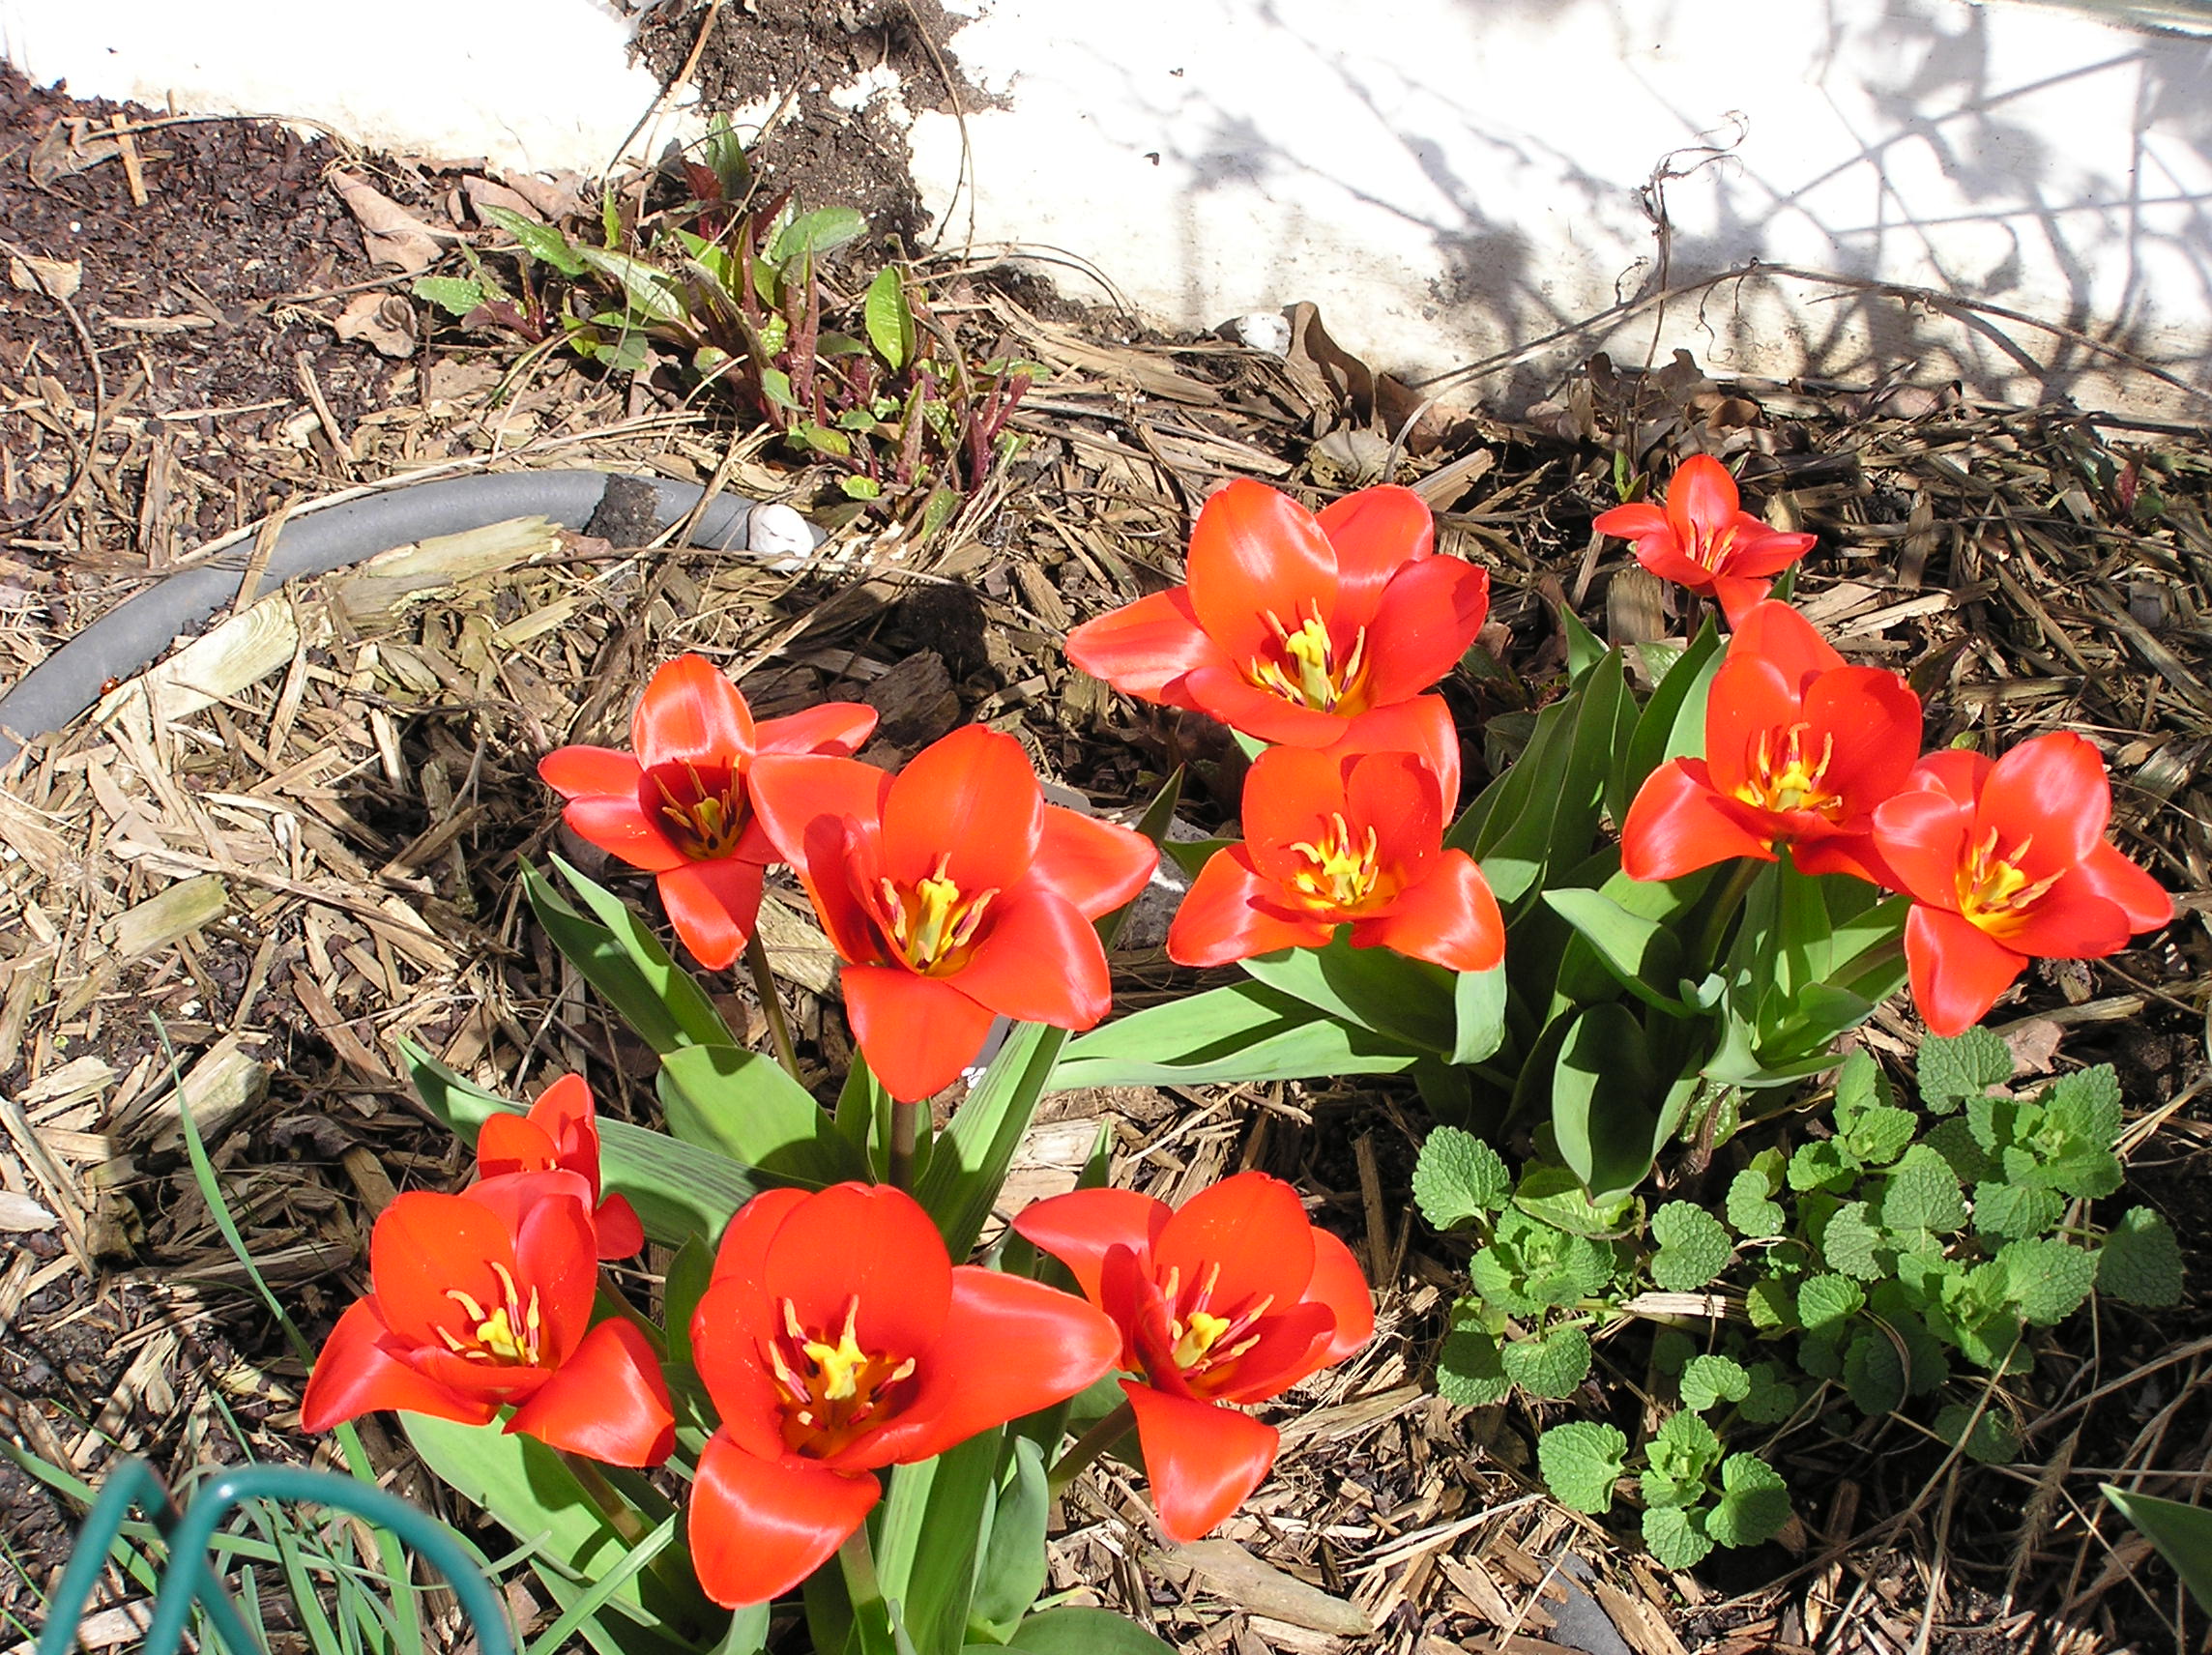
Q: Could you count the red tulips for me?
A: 11